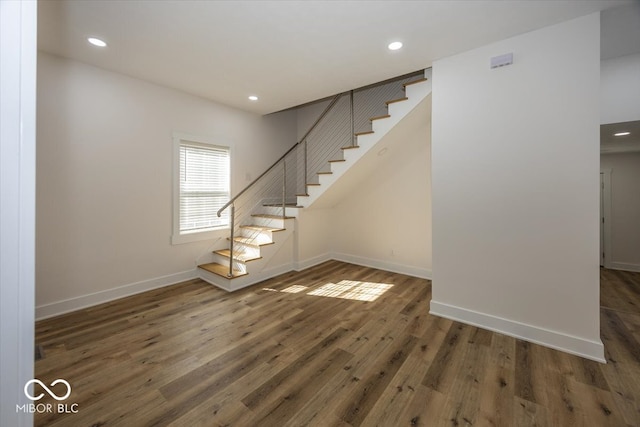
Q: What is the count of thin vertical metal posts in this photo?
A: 4